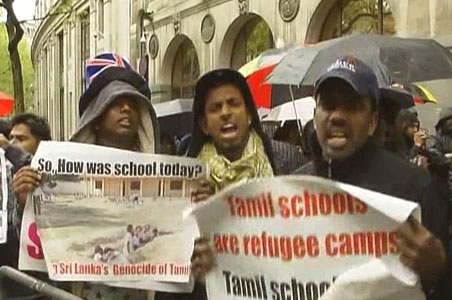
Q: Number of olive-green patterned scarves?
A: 1